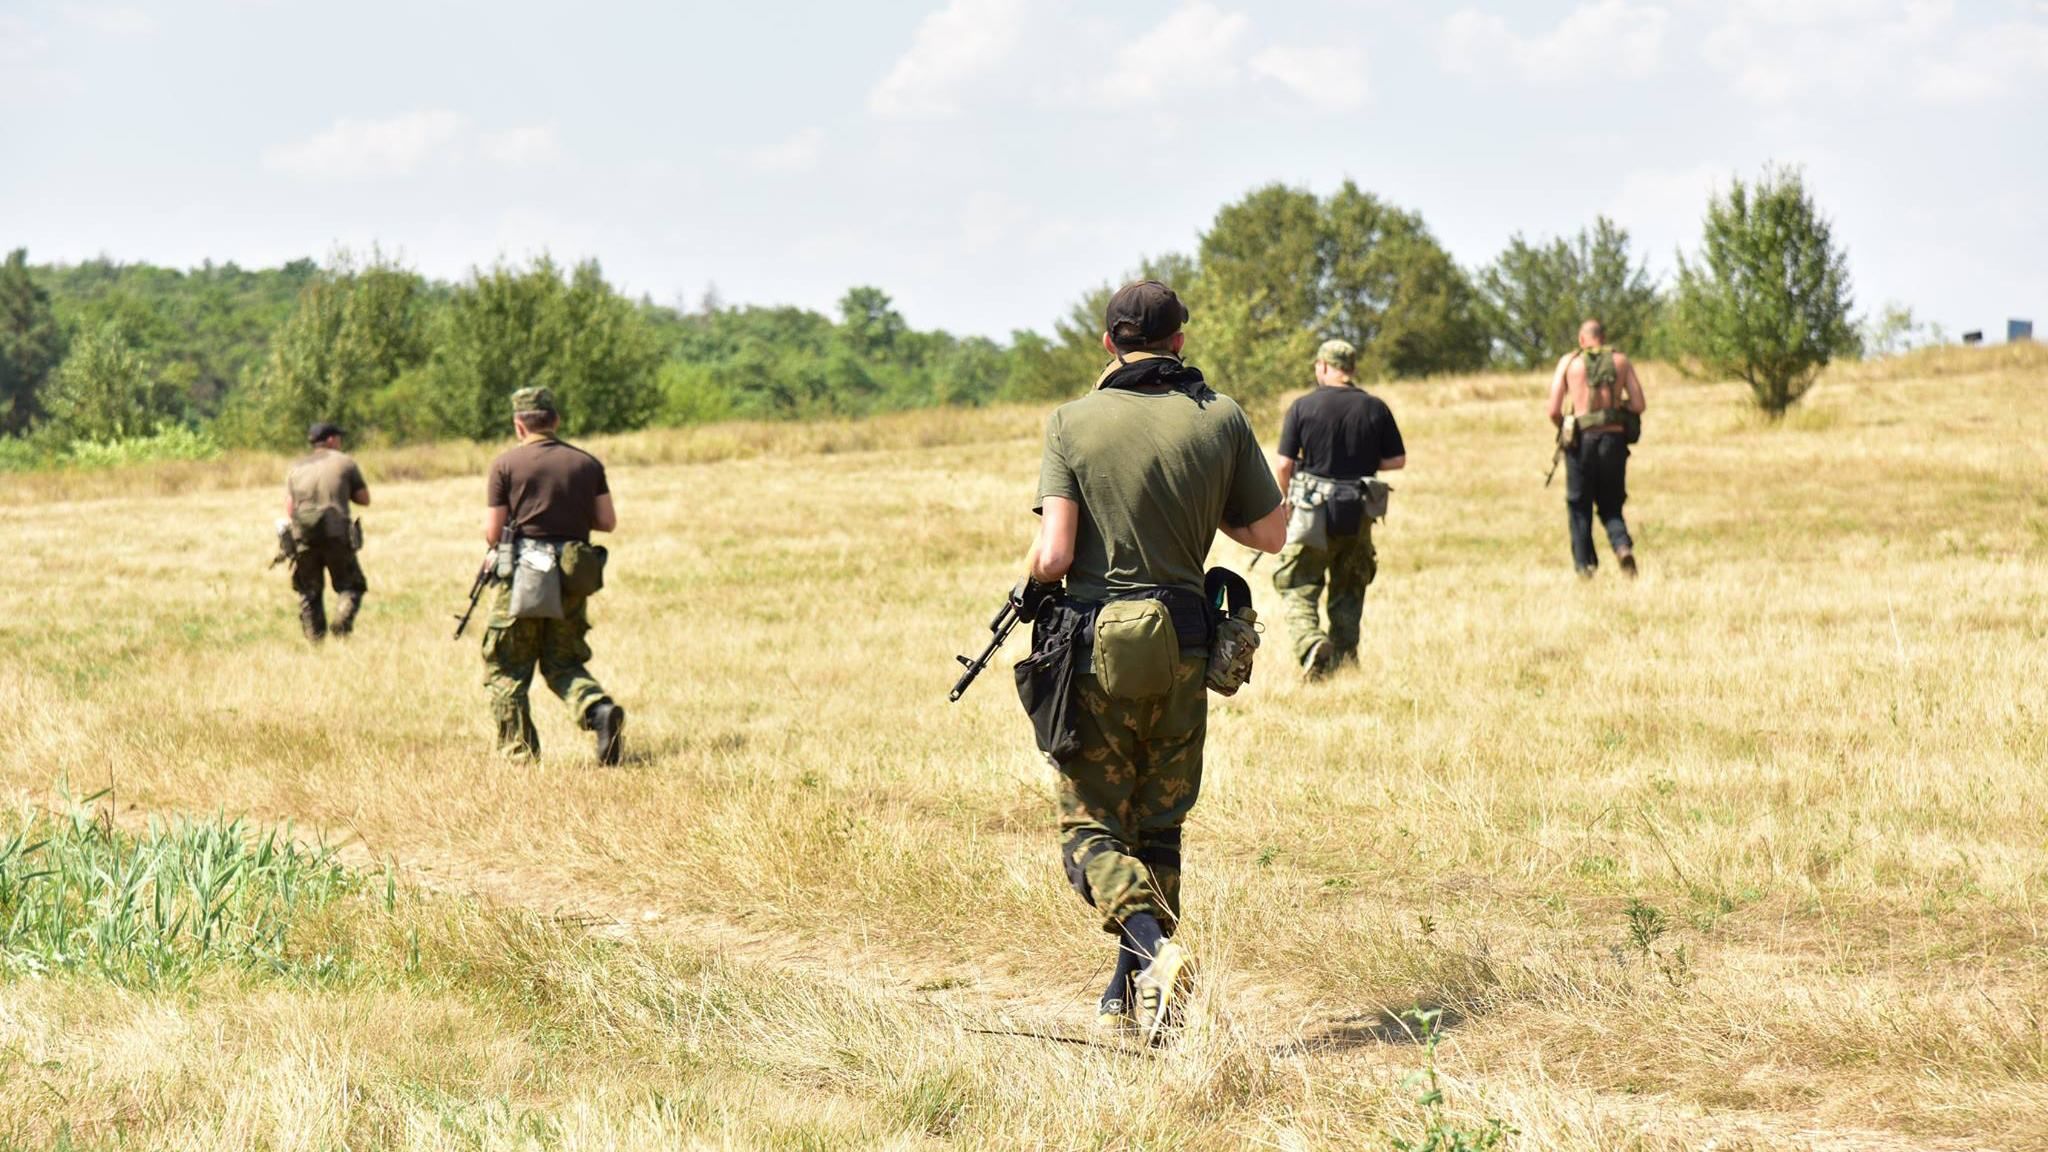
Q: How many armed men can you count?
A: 5